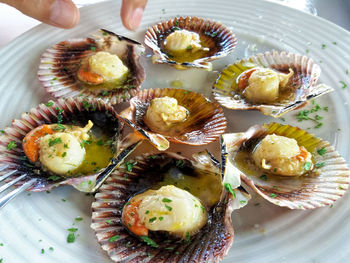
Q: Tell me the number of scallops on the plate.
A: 7